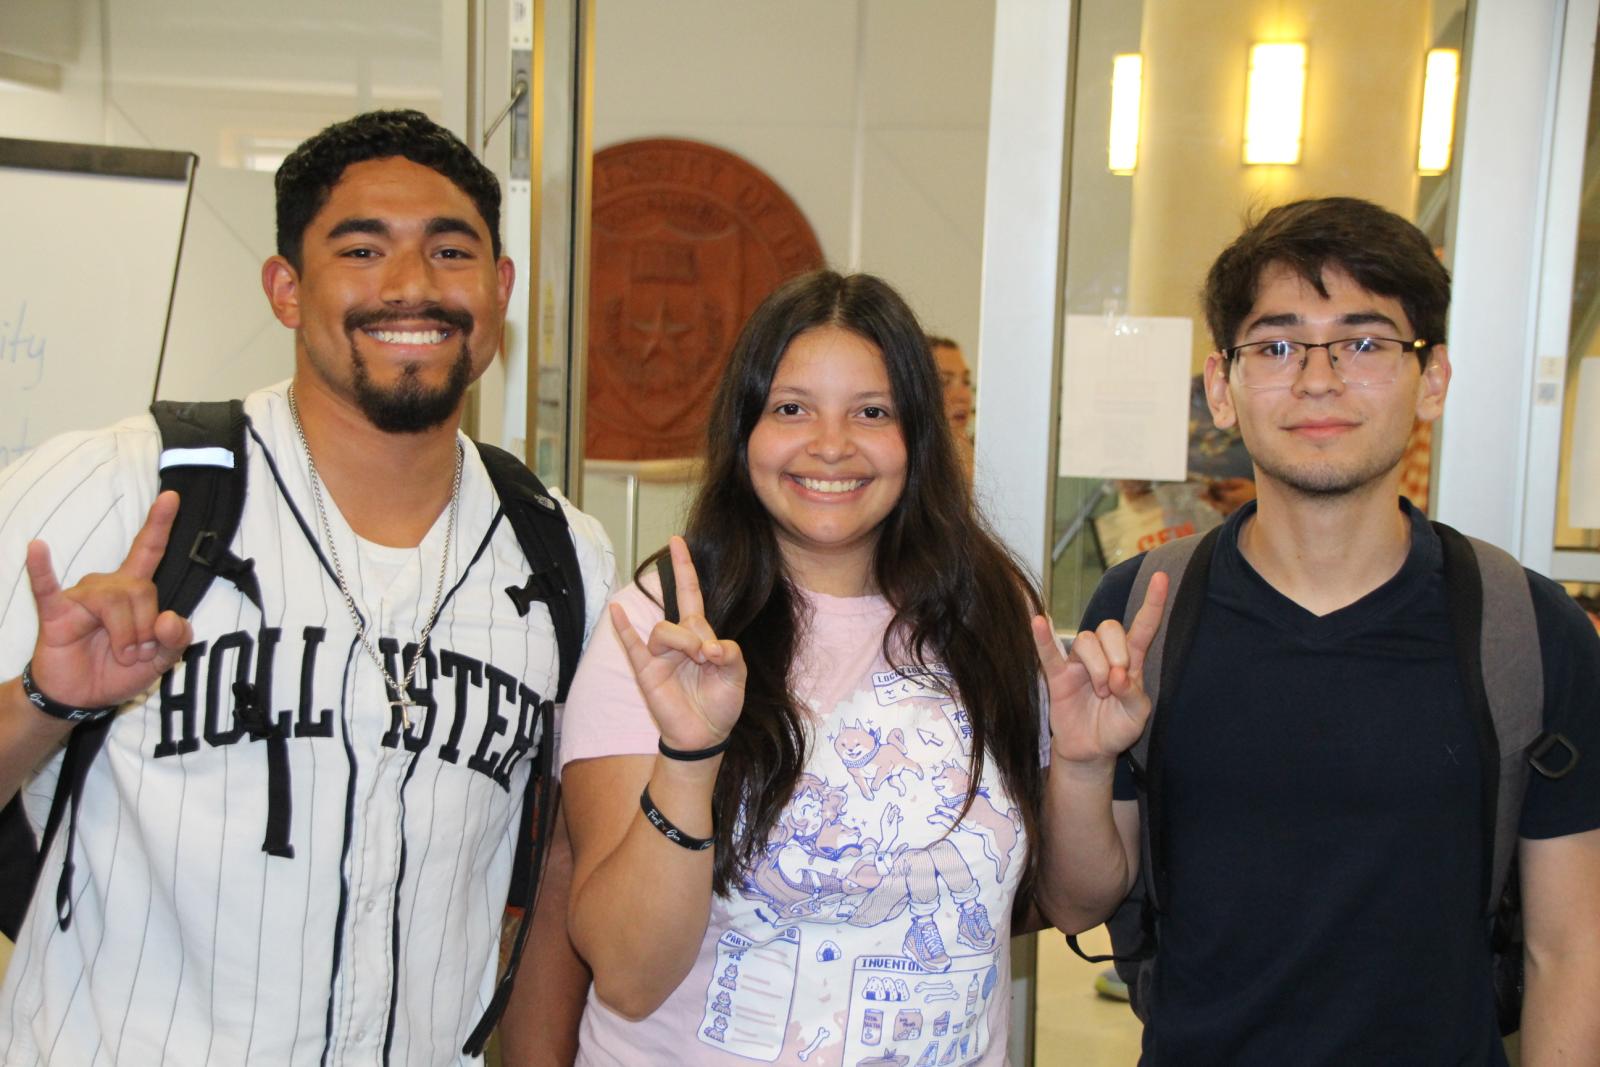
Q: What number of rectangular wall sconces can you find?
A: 3